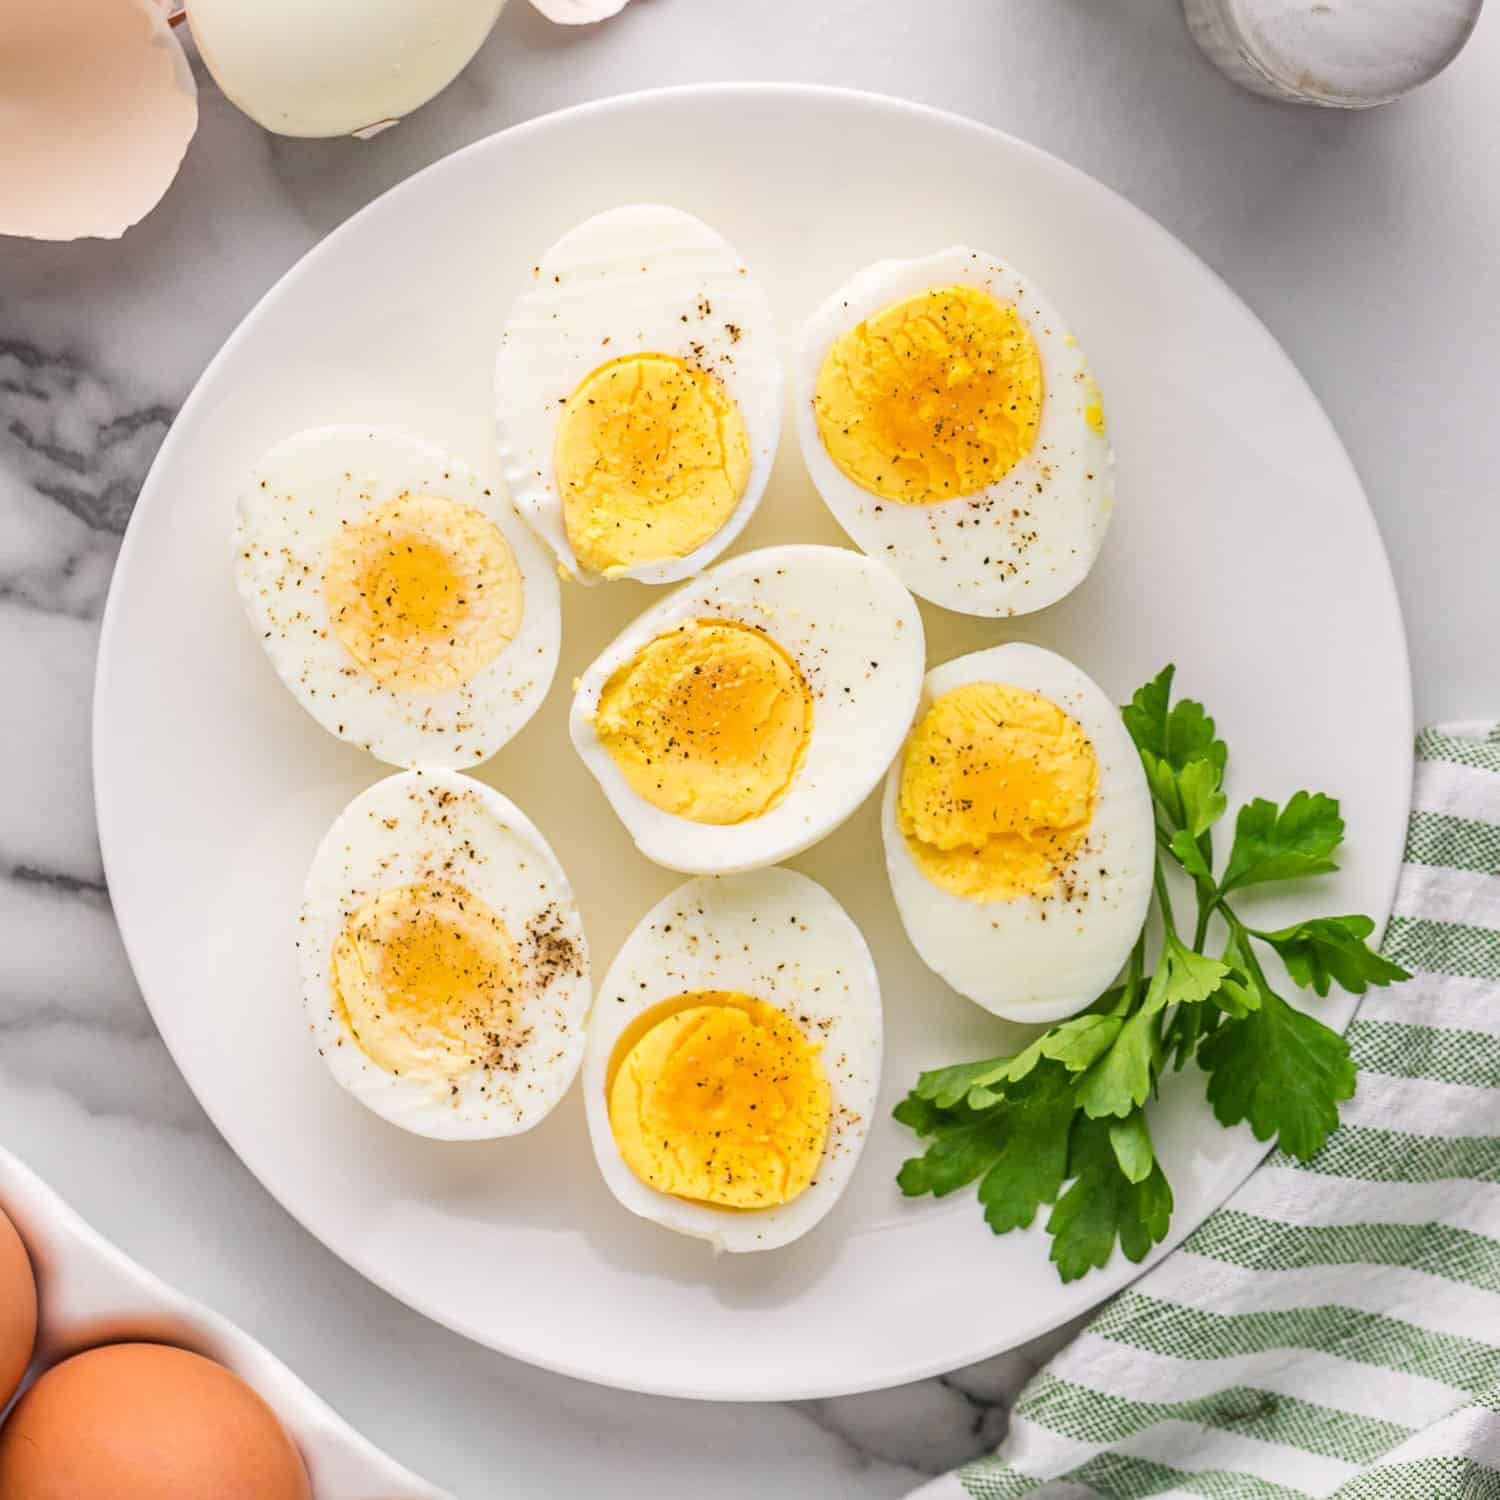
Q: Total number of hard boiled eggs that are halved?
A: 7